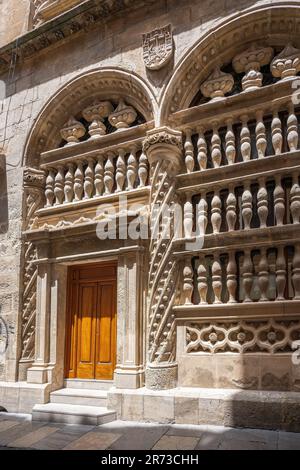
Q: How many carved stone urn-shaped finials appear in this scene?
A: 6